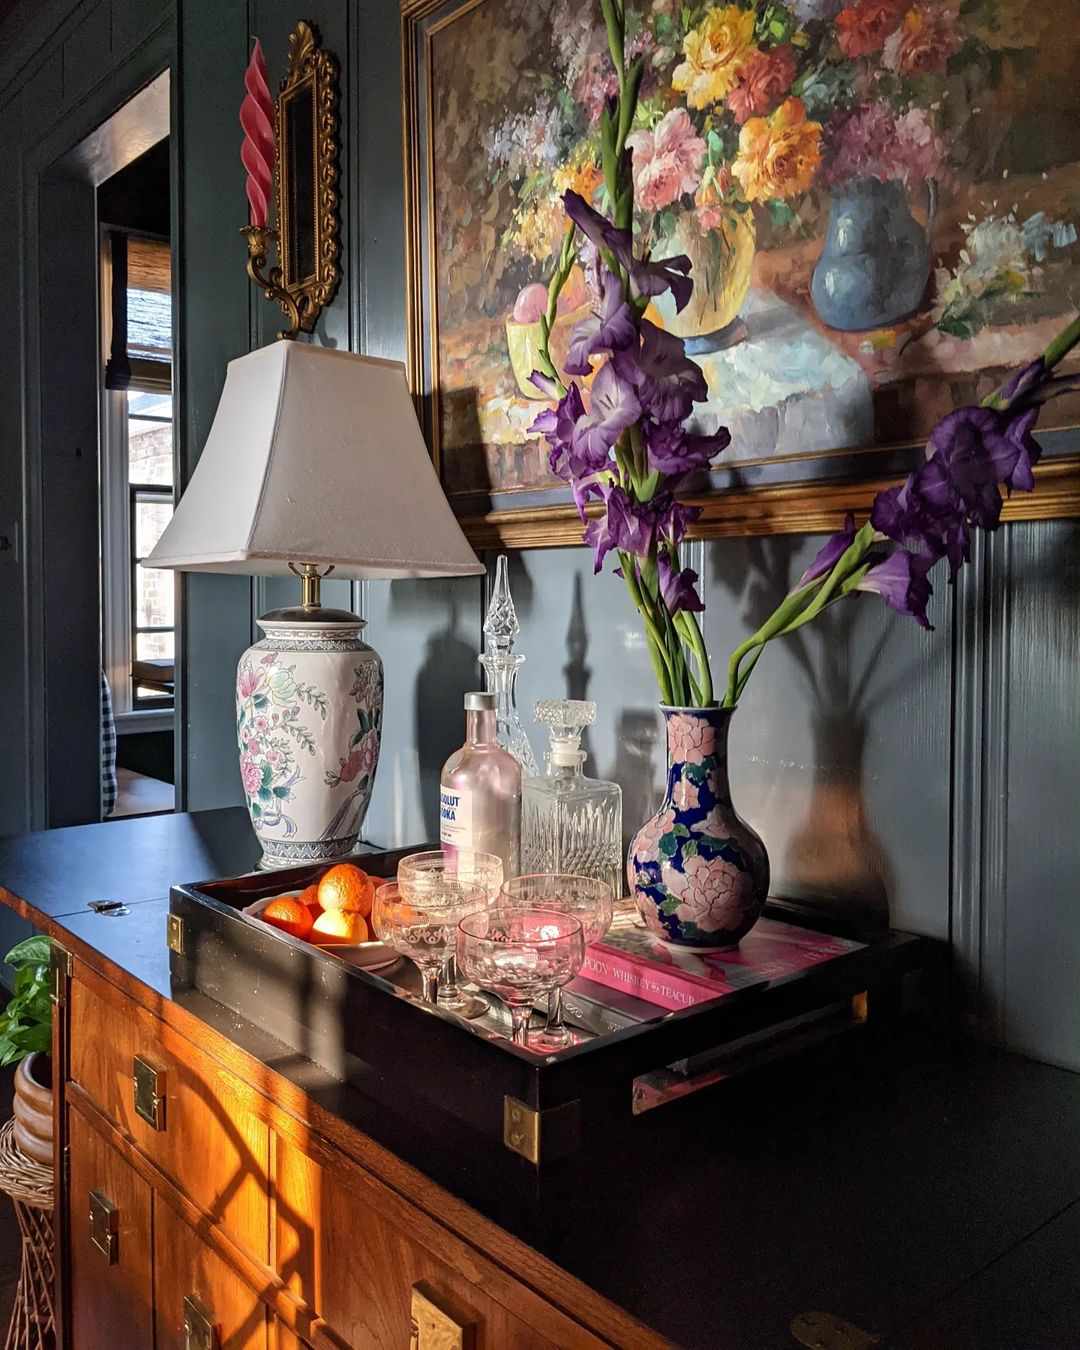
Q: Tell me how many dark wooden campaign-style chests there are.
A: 1